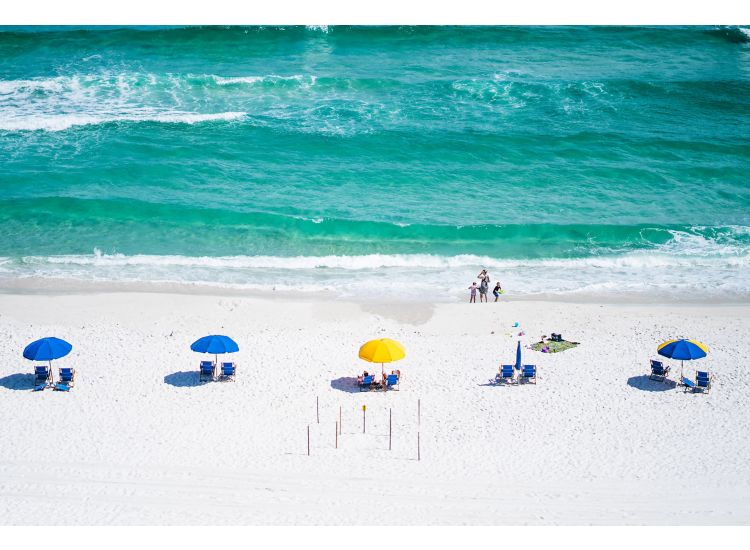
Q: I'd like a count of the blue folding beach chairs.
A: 10